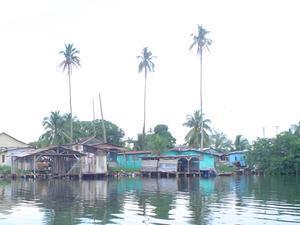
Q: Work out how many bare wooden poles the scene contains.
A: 2